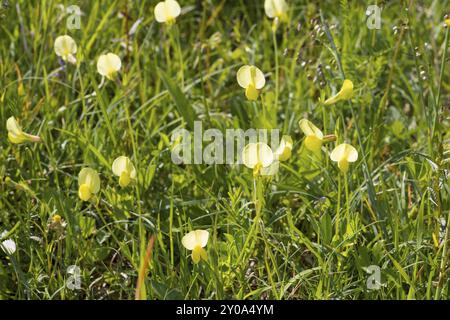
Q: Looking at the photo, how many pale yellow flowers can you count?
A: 14